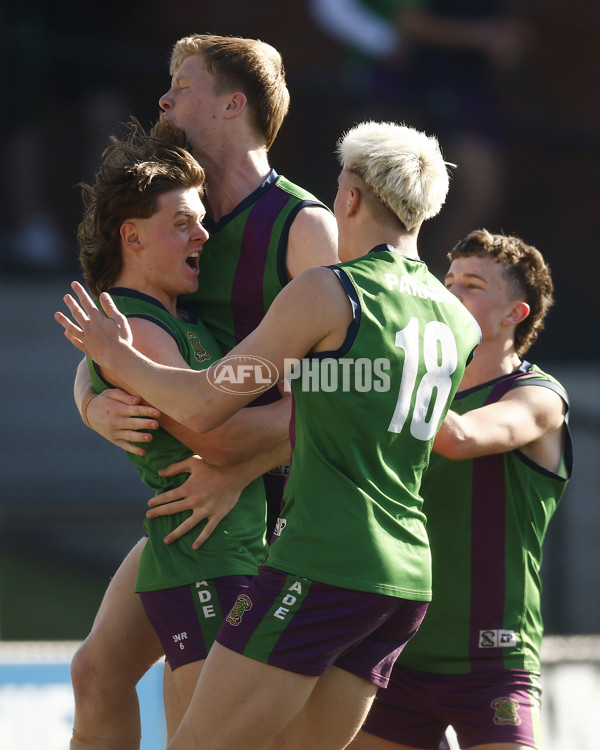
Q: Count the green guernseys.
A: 4